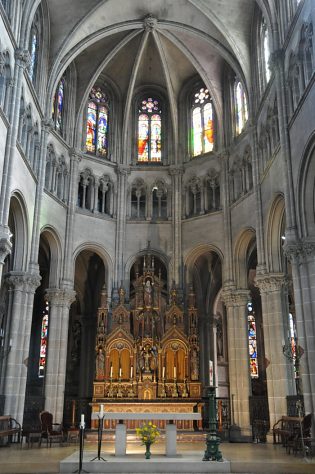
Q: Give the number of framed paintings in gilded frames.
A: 0